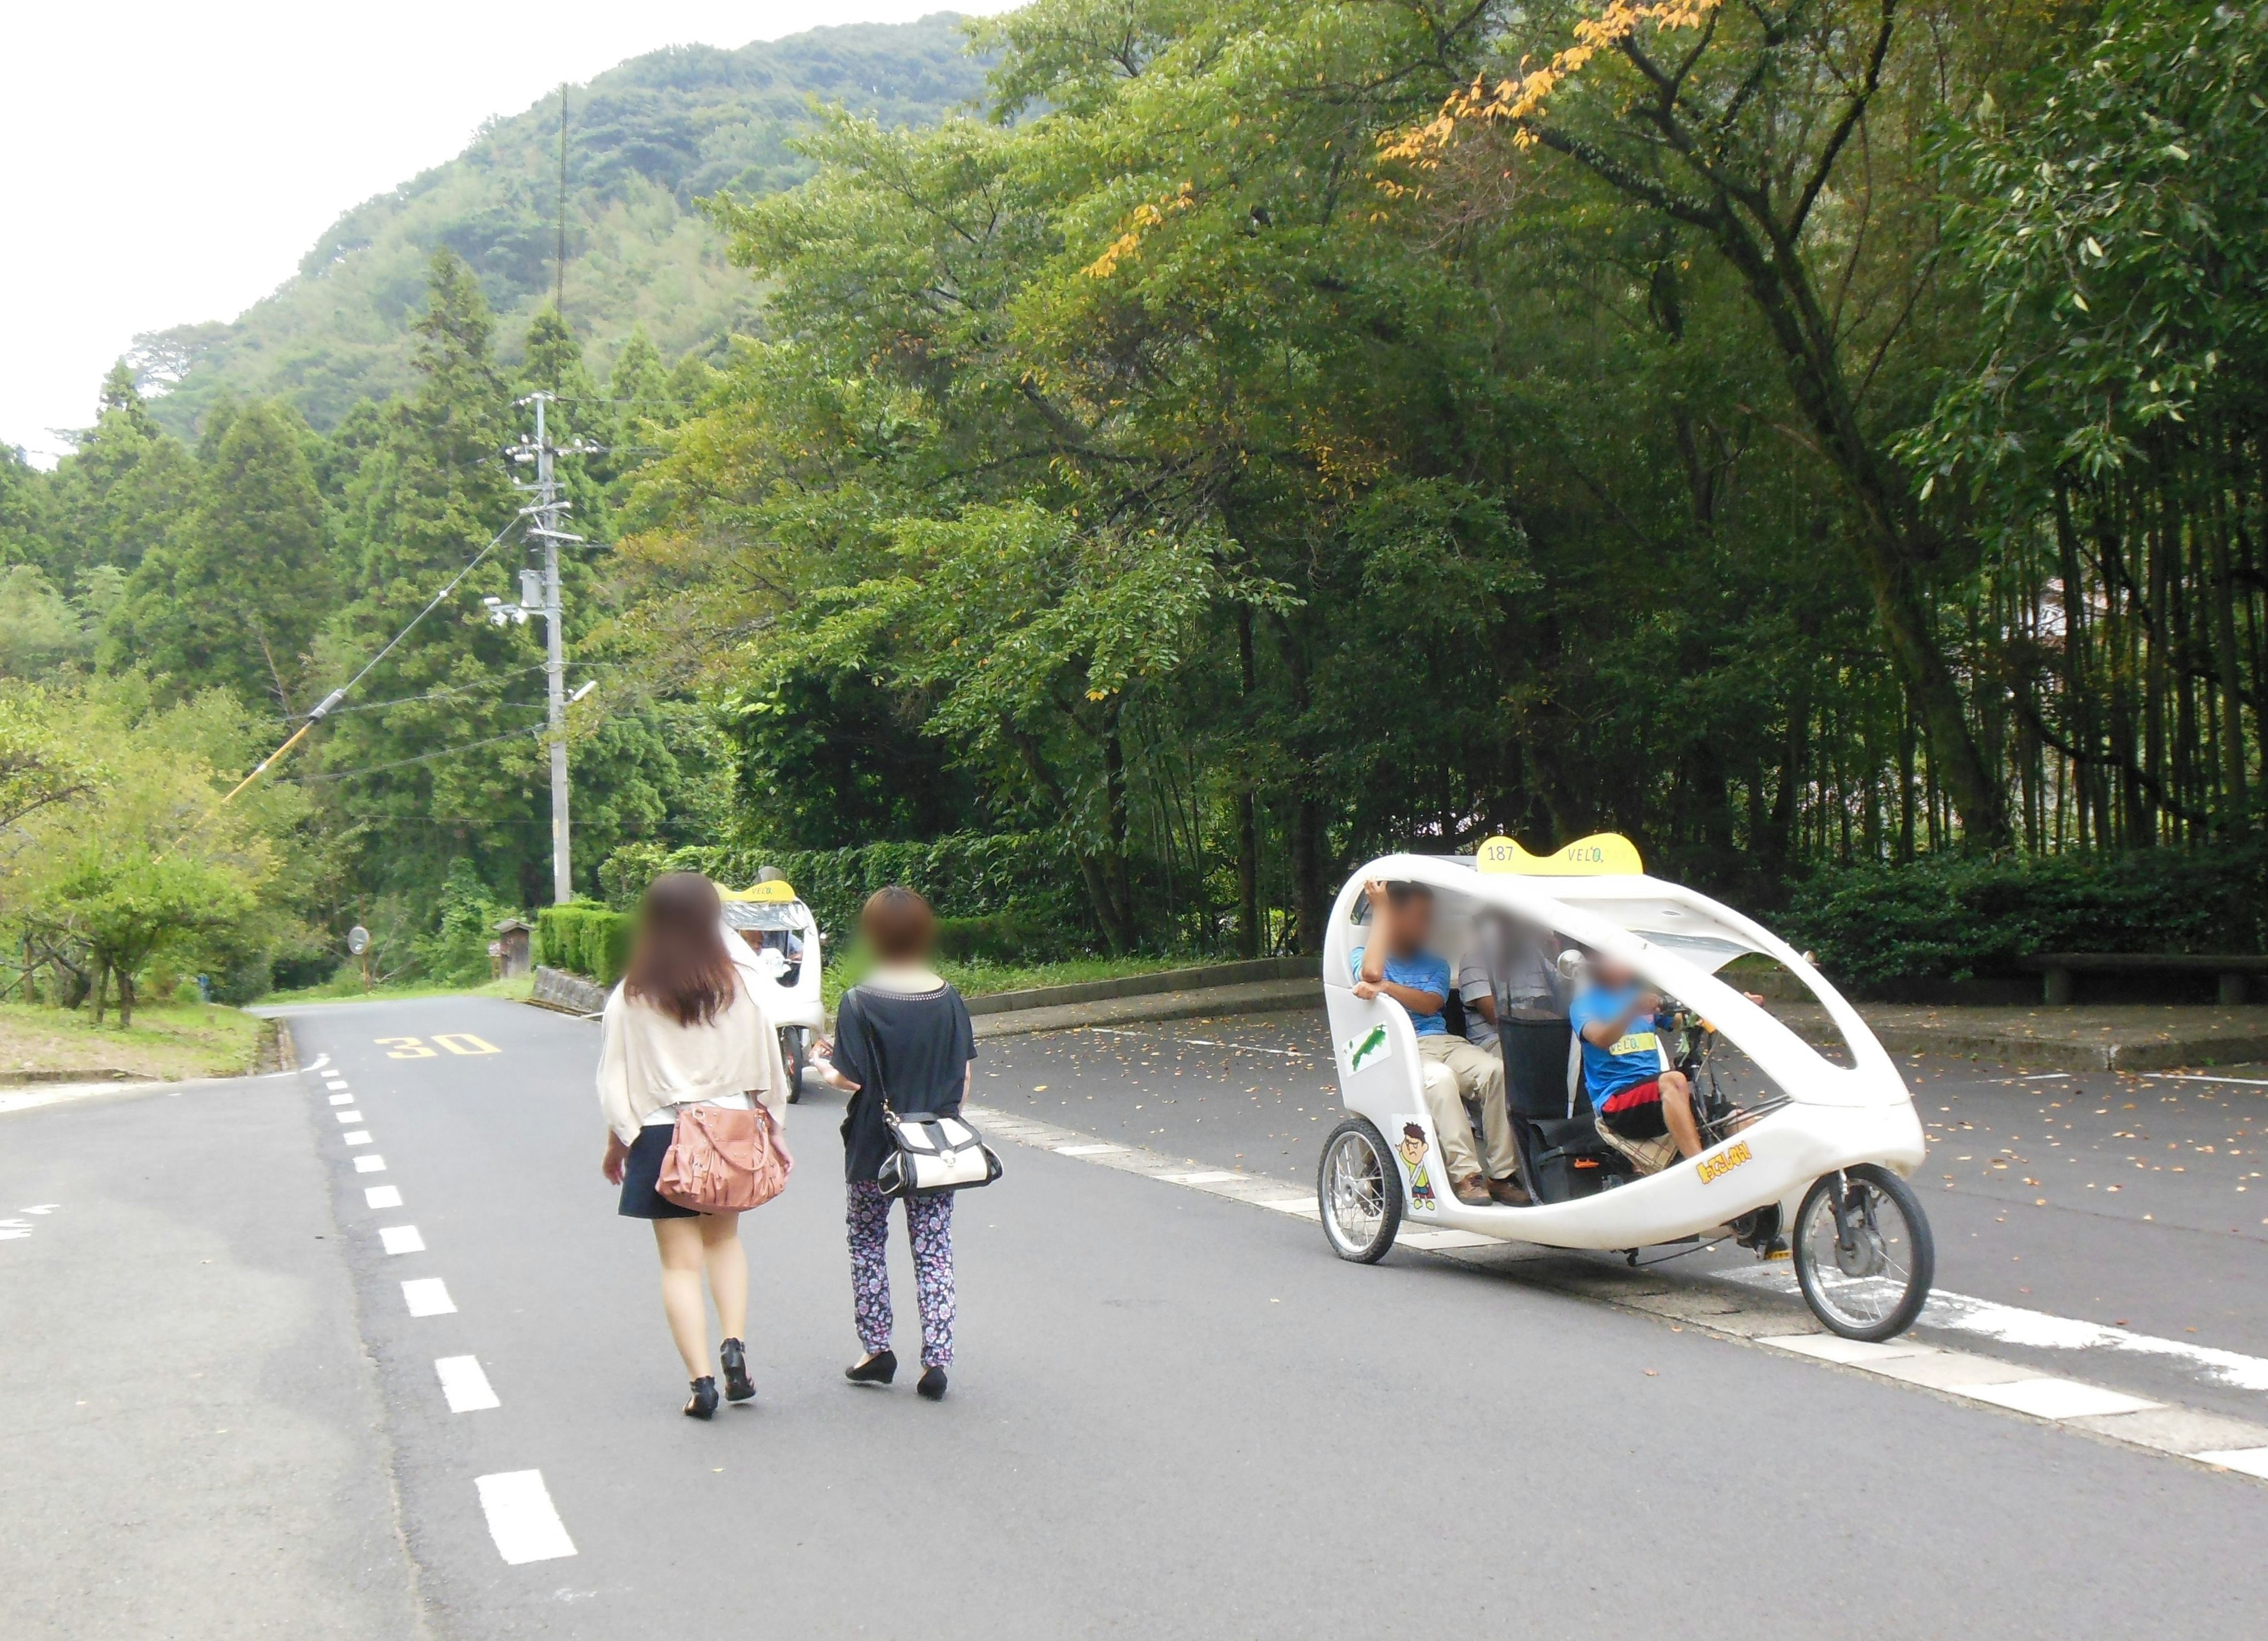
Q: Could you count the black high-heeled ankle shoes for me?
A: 2